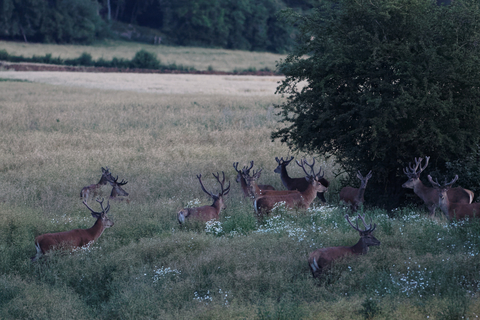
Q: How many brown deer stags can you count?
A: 12